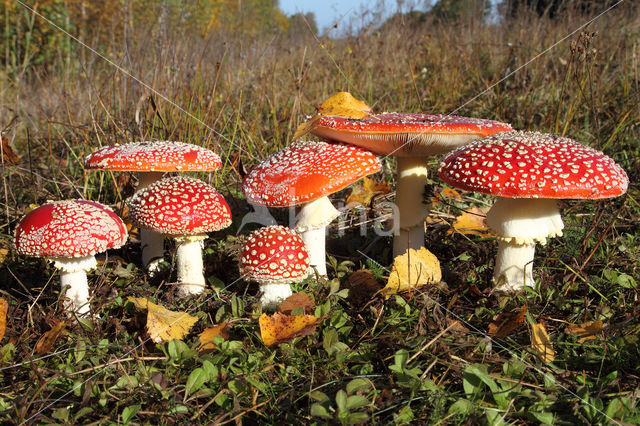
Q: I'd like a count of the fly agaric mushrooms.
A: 7